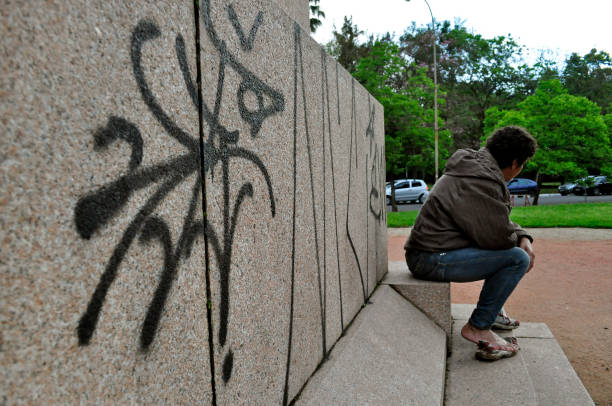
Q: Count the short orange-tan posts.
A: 2